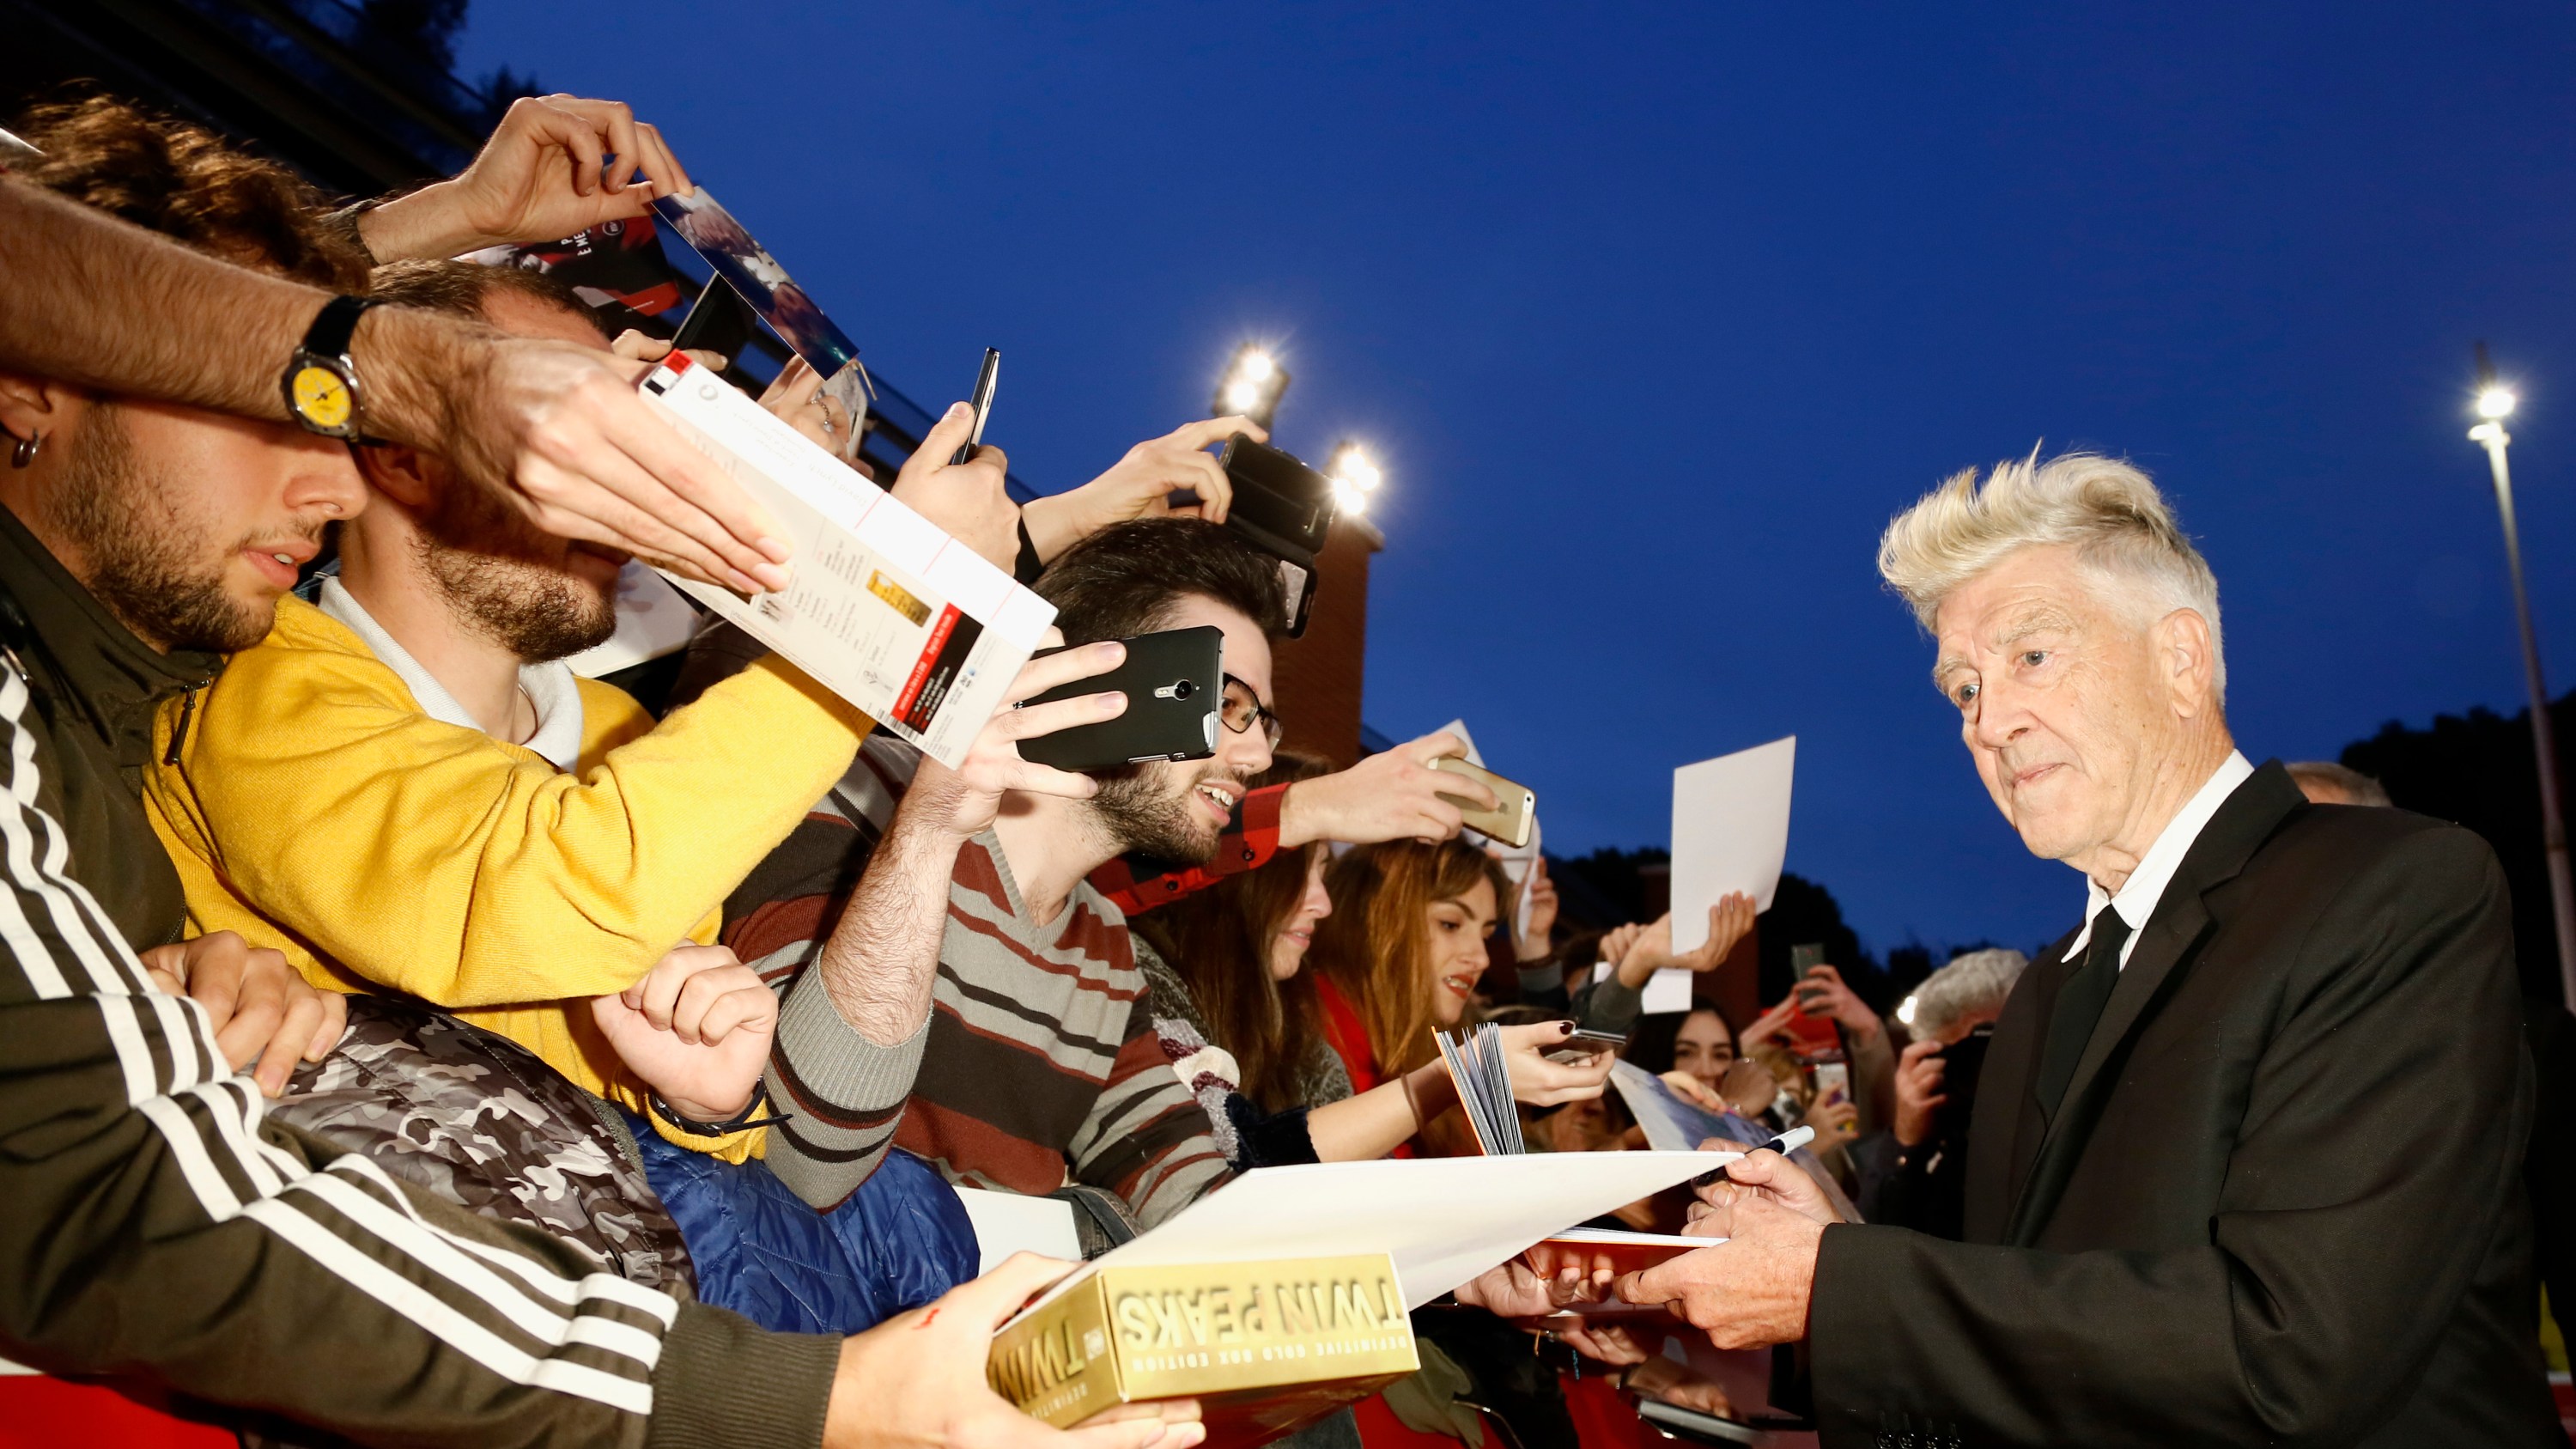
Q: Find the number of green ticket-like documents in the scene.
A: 0